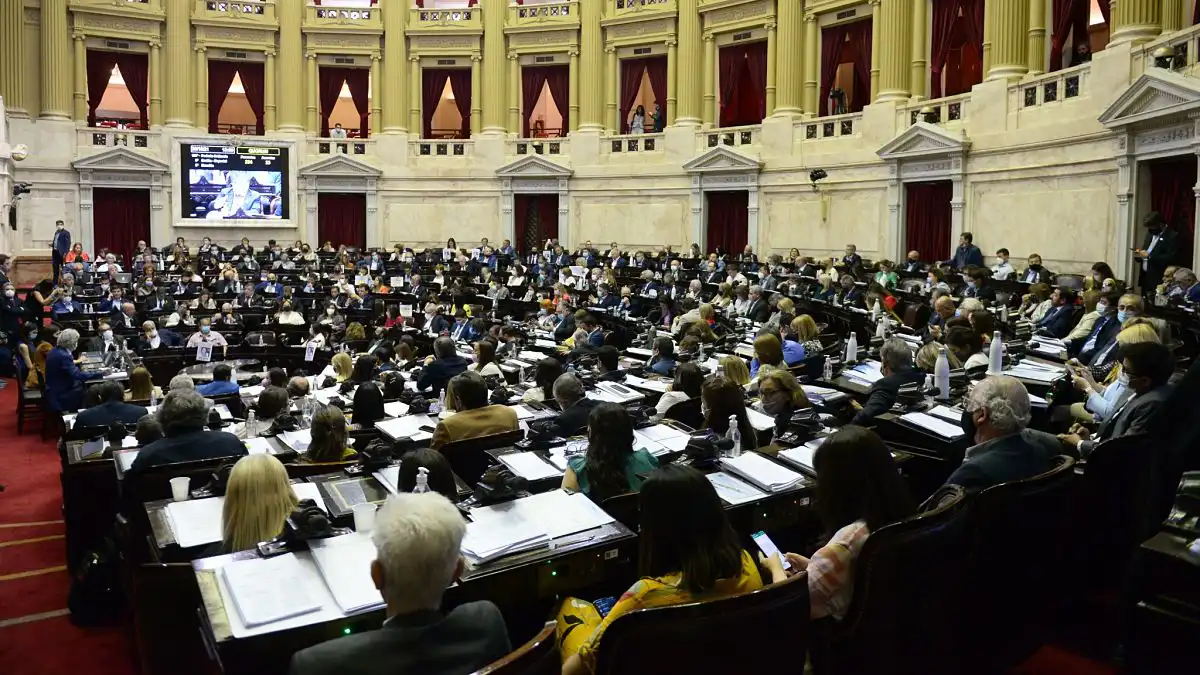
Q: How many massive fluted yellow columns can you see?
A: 12